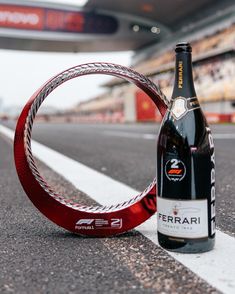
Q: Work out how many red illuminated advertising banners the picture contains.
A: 1